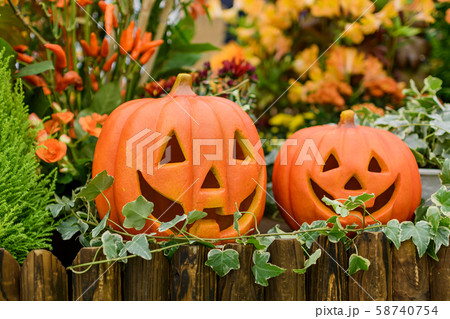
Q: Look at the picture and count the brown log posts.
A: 11